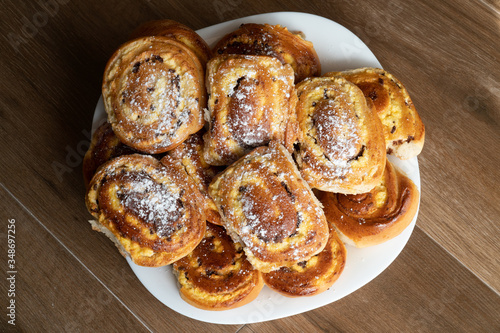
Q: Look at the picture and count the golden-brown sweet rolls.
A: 13